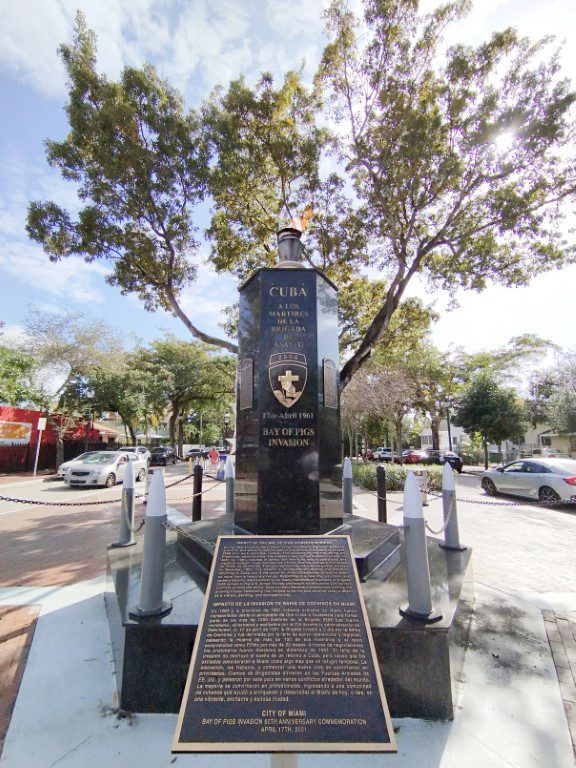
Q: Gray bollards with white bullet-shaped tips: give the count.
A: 6